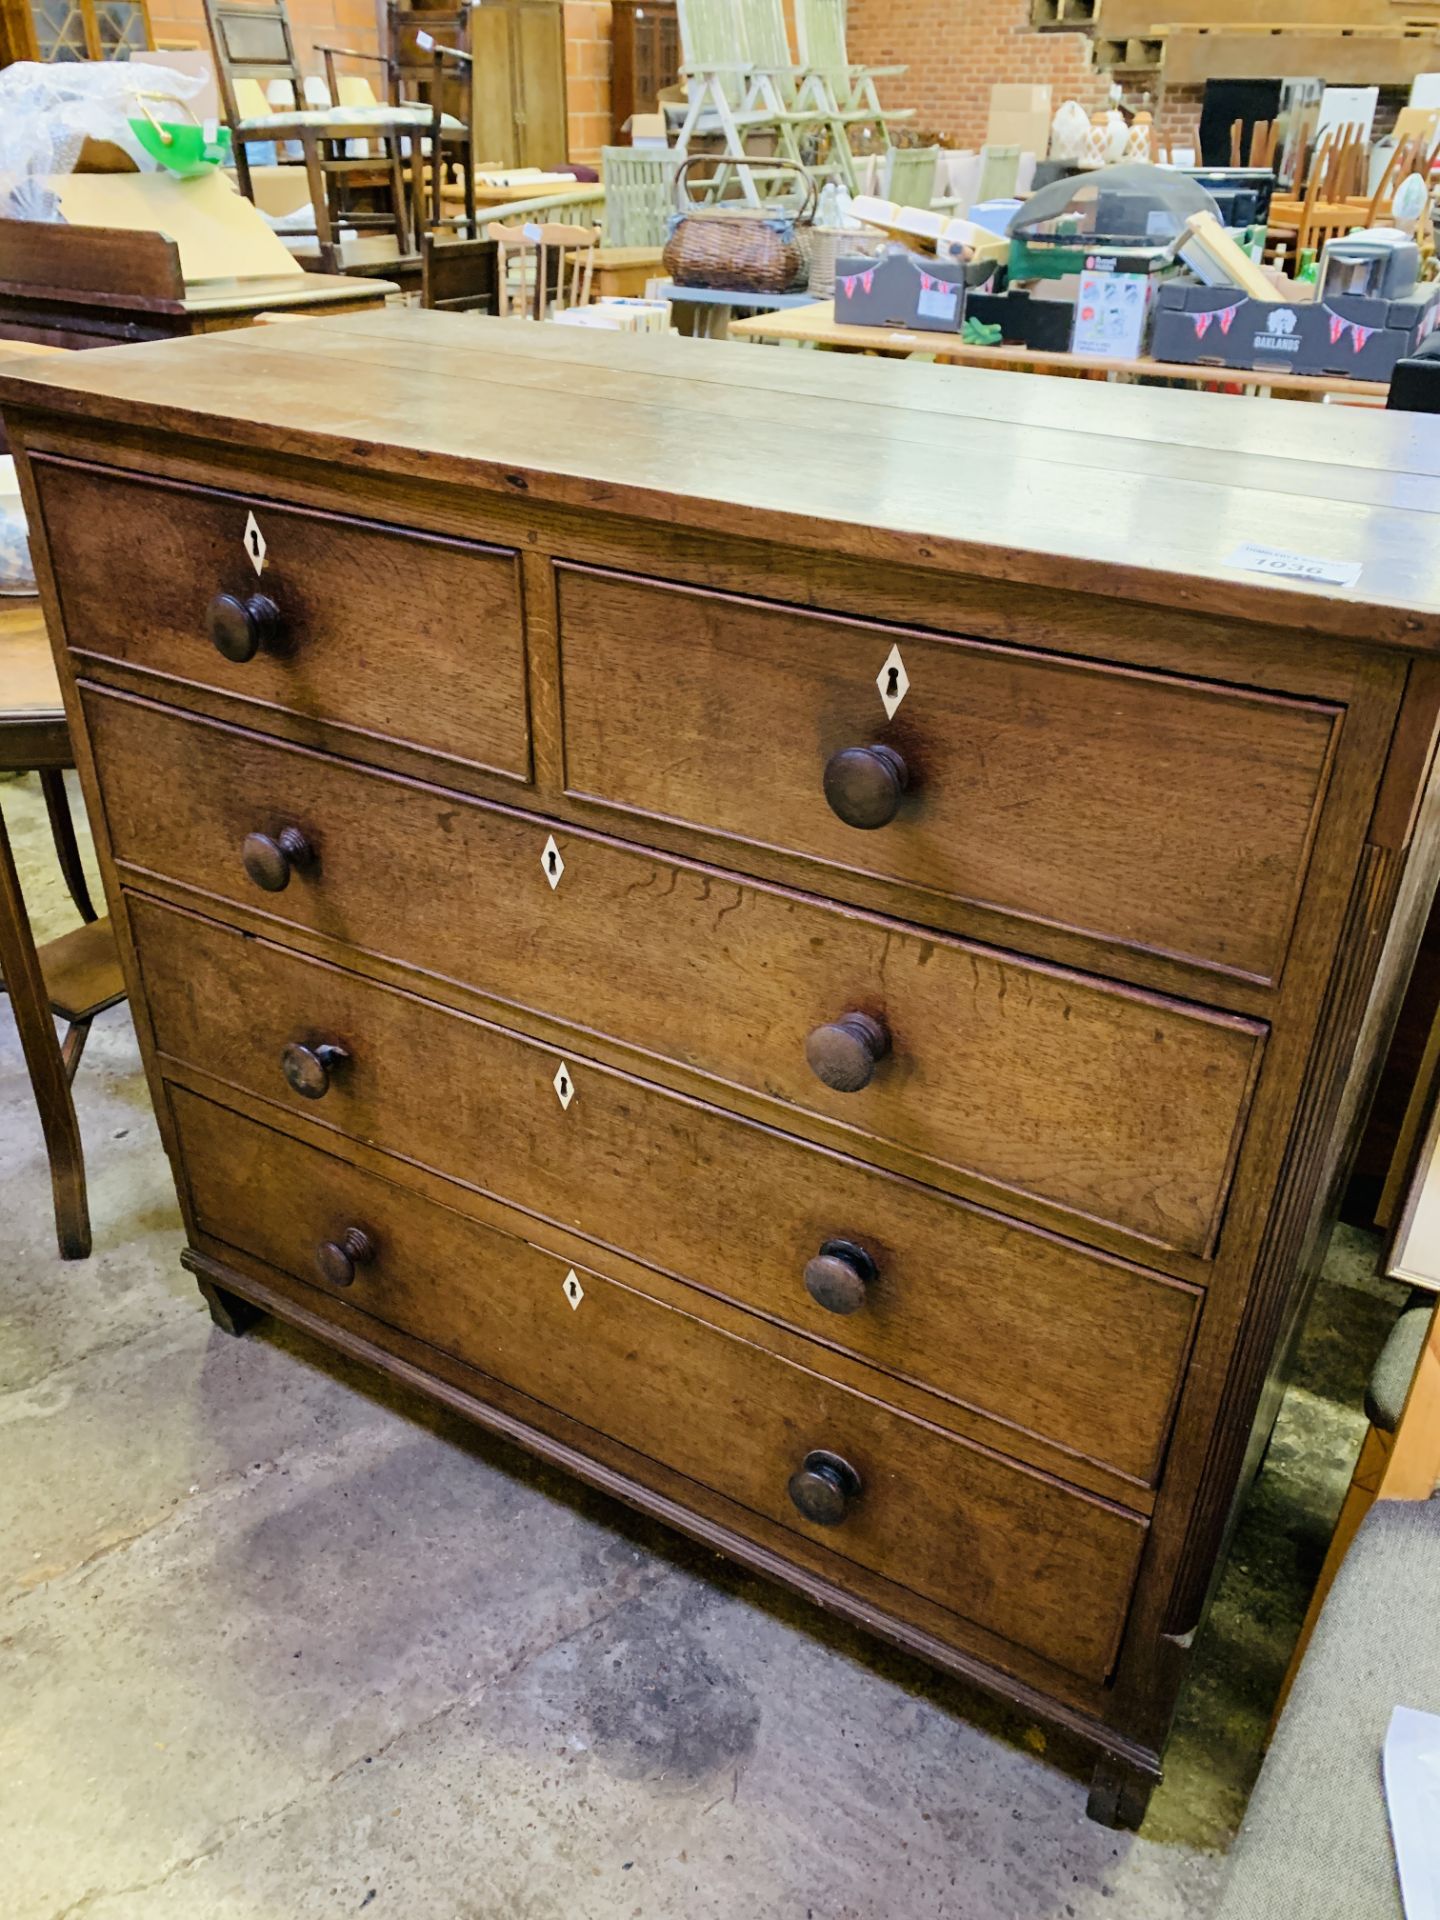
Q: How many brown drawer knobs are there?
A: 8